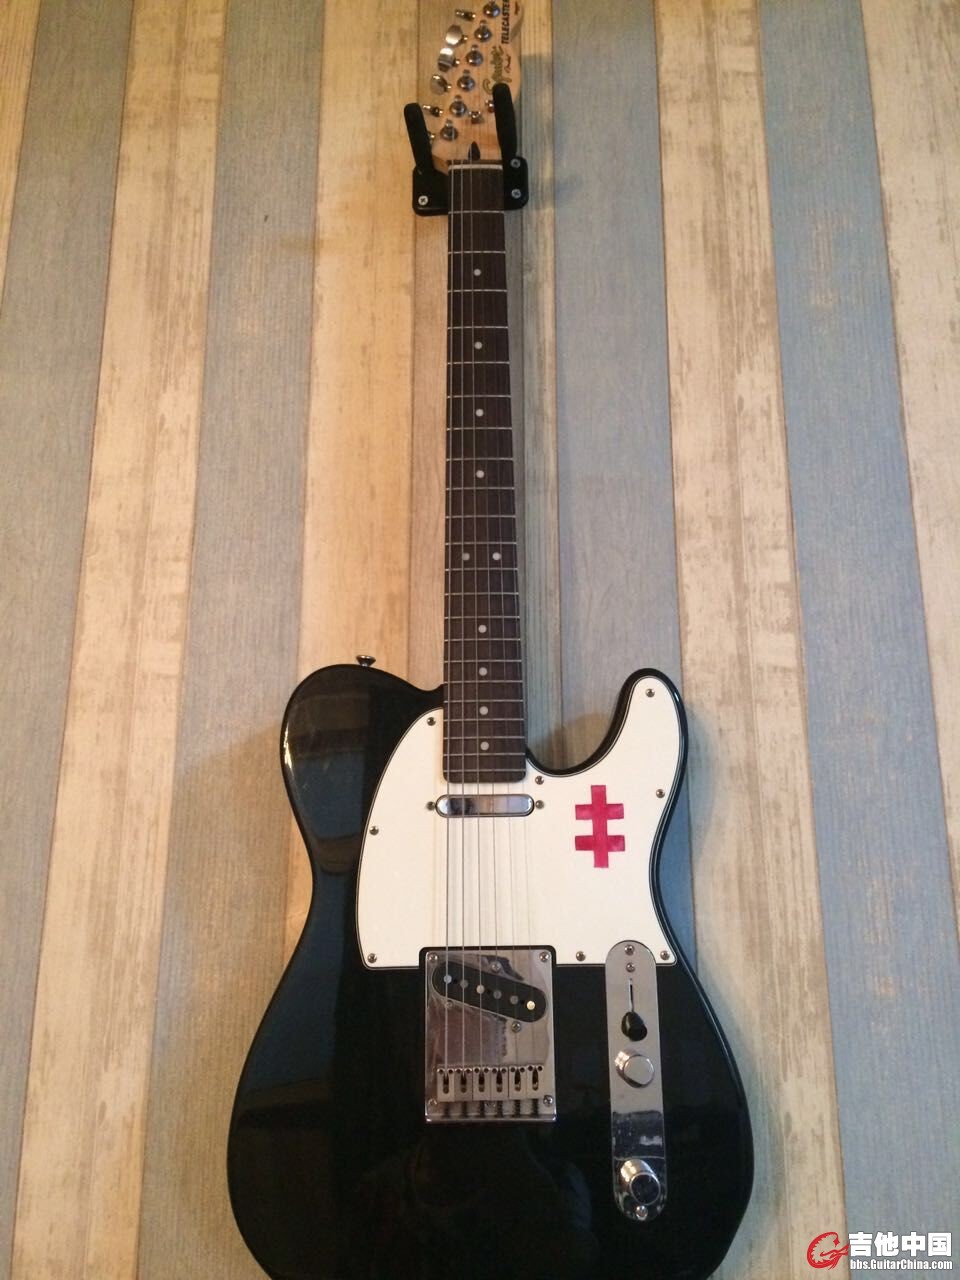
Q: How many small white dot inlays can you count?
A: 10